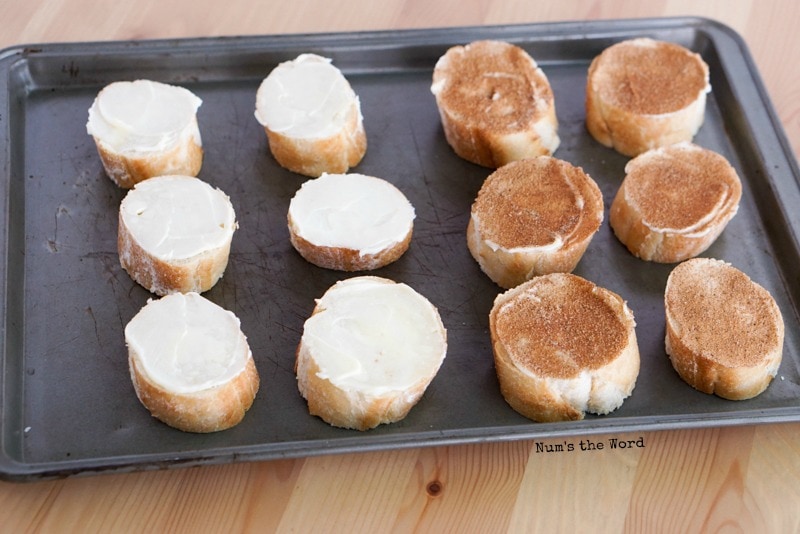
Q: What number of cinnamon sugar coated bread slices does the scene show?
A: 6